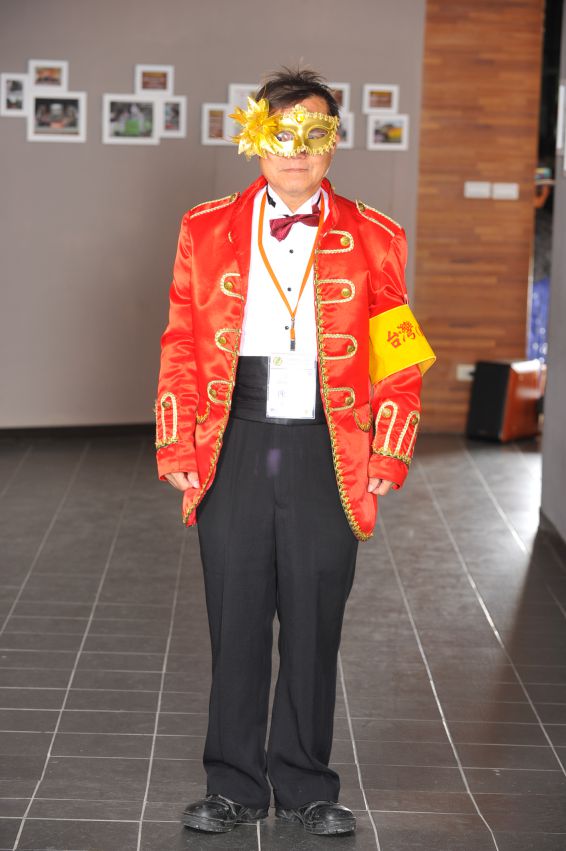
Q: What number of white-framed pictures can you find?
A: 12